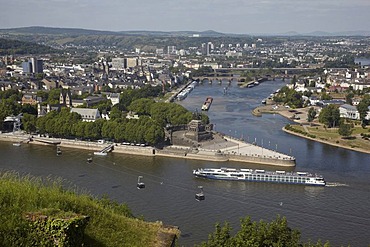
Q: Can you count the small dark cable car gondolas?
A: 4